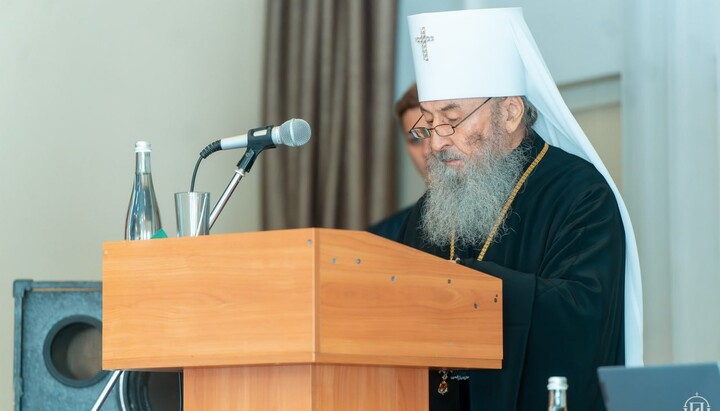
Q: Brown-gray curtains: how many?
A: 1